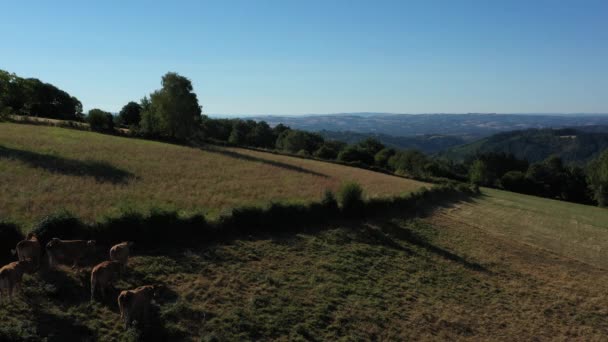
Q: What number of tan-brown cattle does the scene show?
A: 6